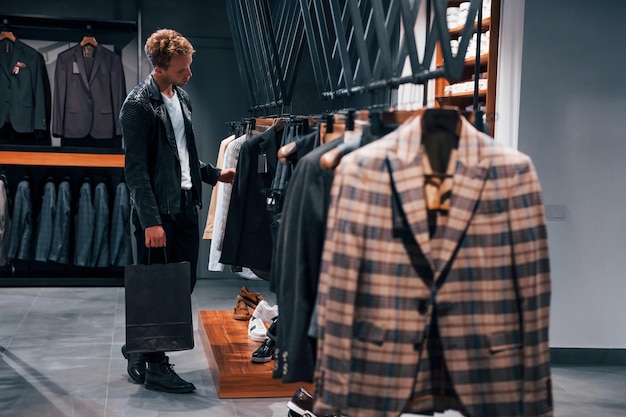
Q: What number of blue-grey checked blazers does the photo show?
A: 6